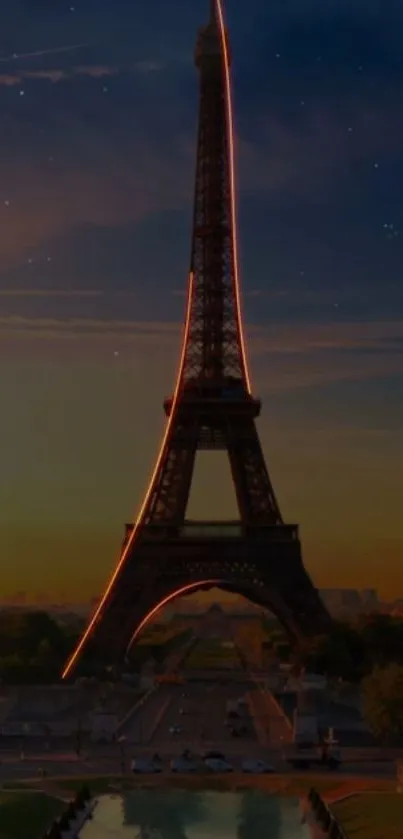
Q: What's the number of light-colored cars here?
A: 4